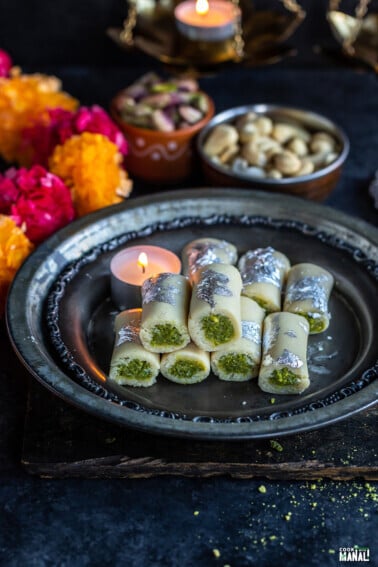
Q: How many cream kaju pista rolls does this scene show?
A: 9